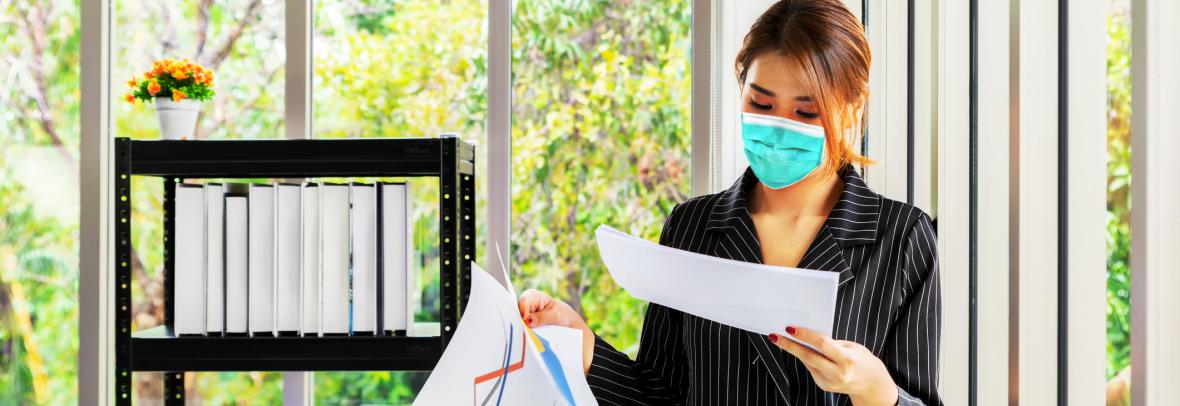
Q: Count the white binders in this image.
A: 9